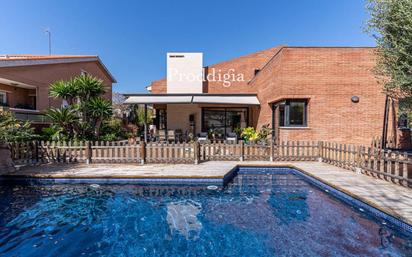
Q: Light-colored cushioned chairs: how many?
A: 2